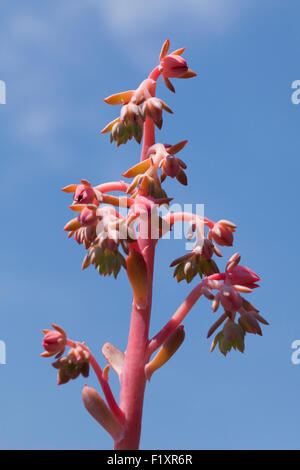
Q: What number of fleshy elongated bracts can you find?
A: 4